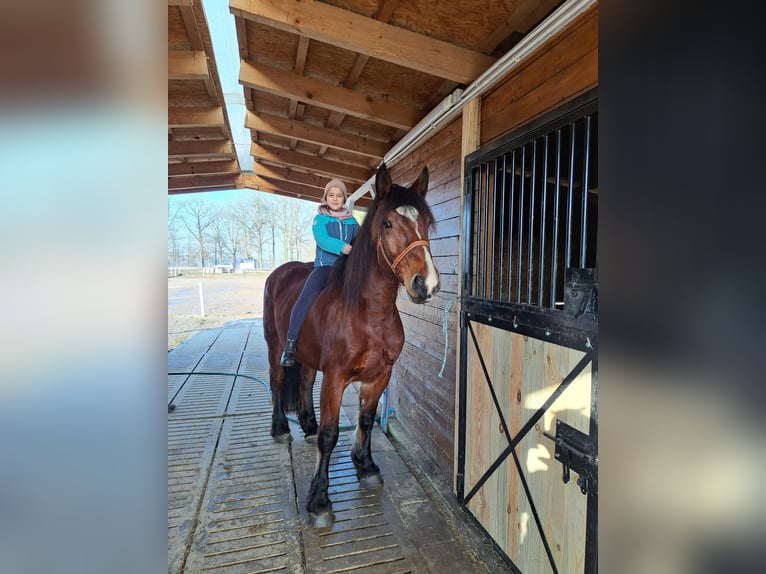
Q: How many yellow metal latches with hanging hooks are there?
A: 0